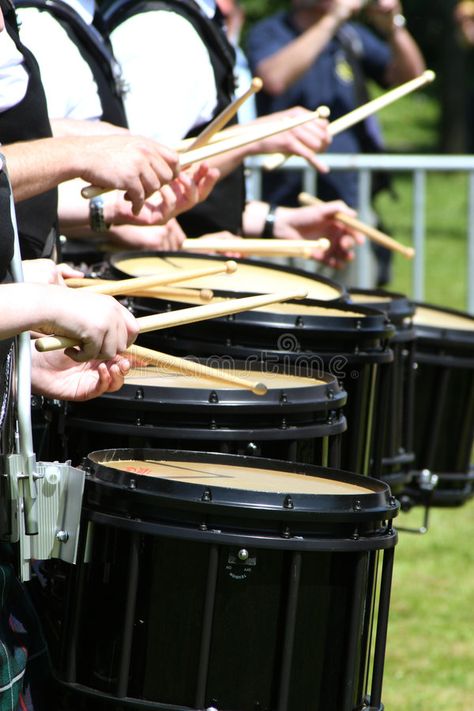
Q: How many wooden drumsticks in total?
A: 11